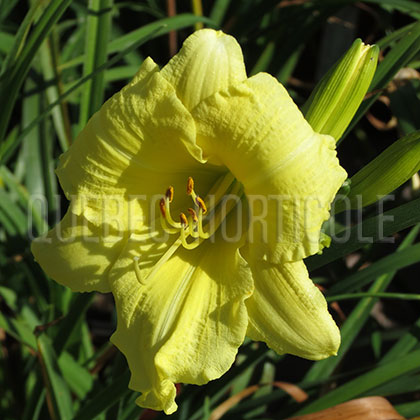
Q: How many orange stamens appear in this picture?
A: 6